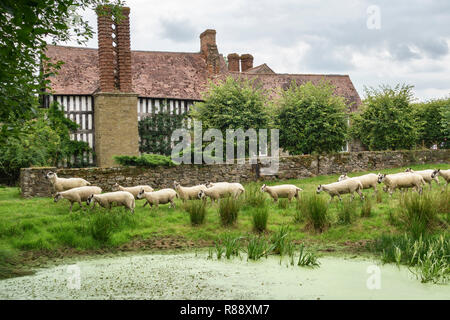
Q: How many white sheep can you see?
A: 14